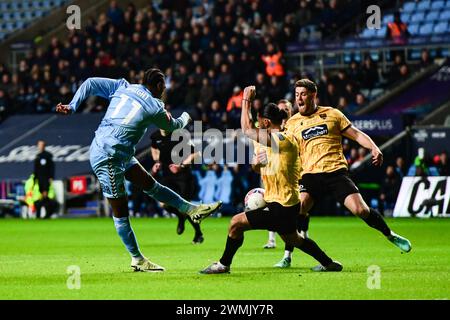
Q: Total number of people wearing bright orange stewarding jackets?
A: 3